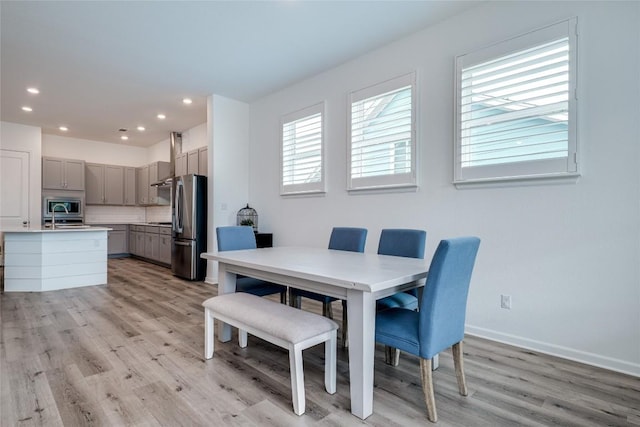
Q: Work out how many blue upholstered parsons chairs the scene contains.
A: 4